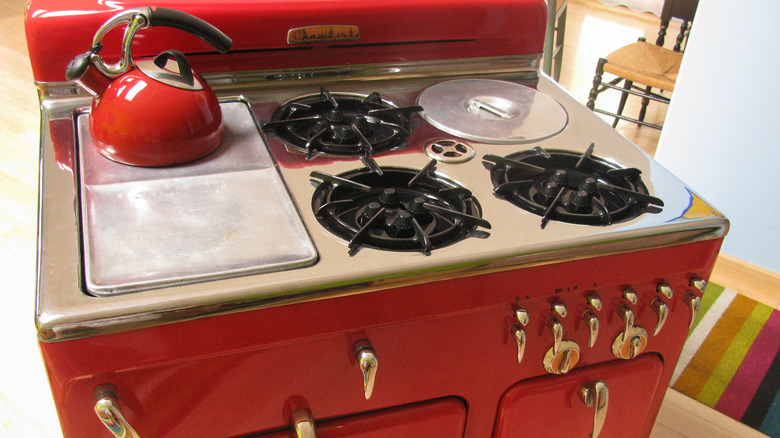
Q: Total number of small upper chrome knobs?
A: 6